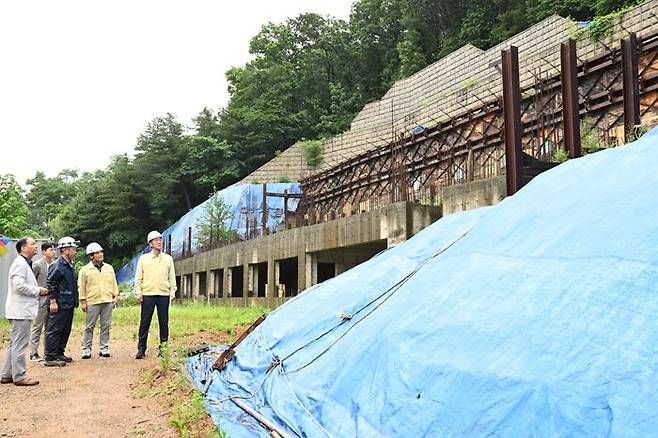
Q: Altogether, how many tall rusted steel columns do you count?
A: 3